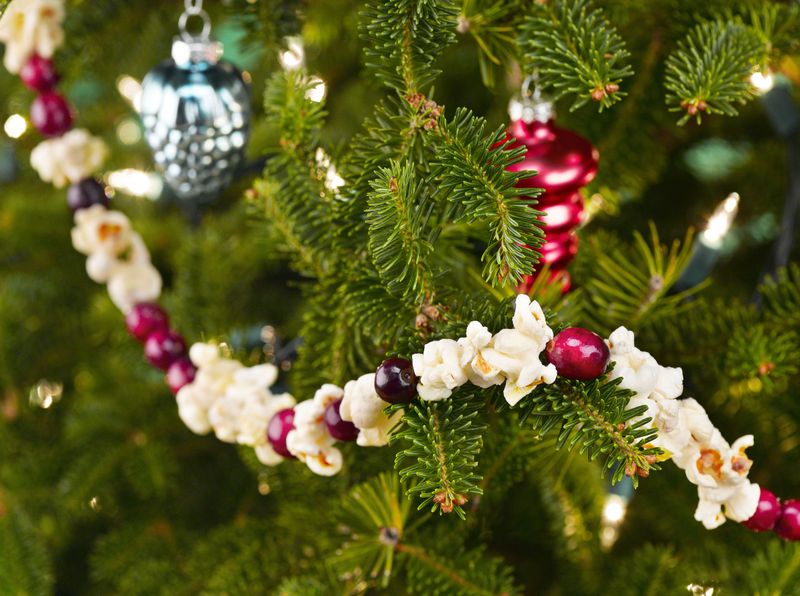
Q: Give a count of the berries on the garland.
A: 12